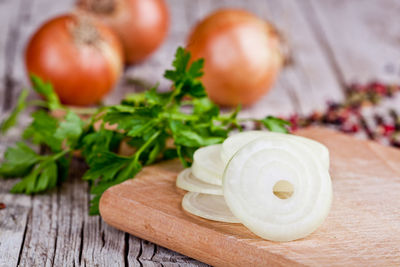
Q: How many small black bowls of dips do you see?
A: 0